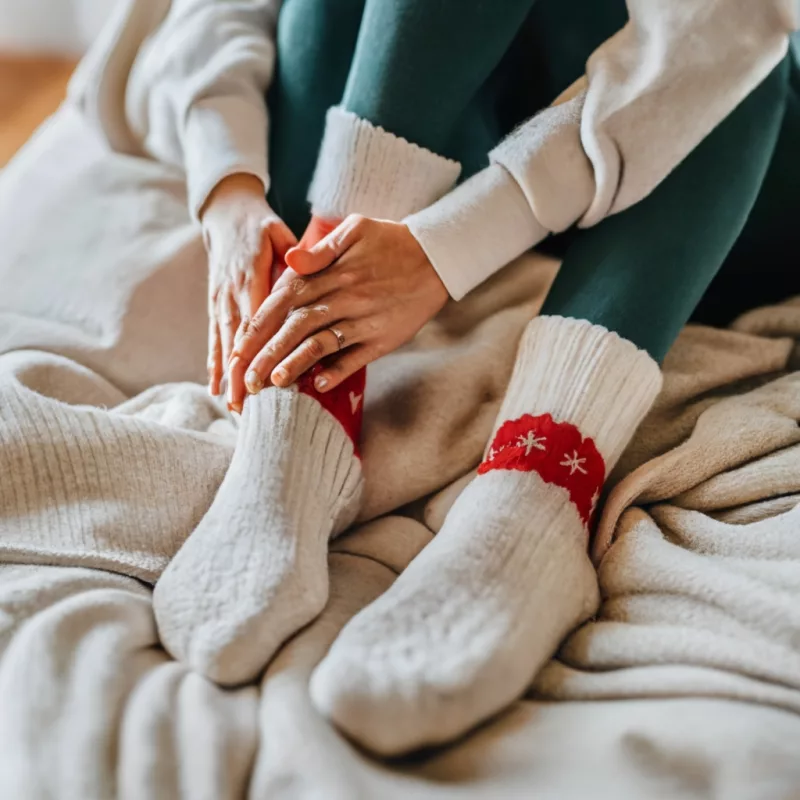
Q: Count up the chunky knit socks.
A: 2